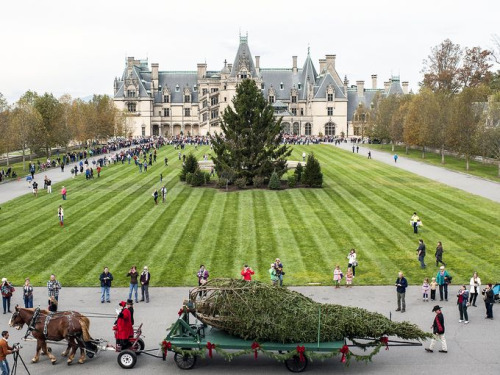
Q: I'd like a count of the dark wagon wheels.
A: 2